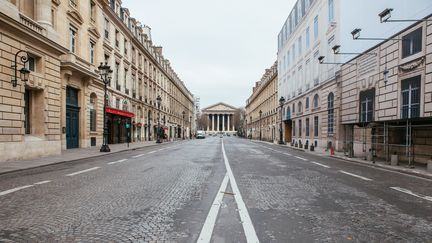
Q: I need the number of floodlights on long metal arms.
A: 4